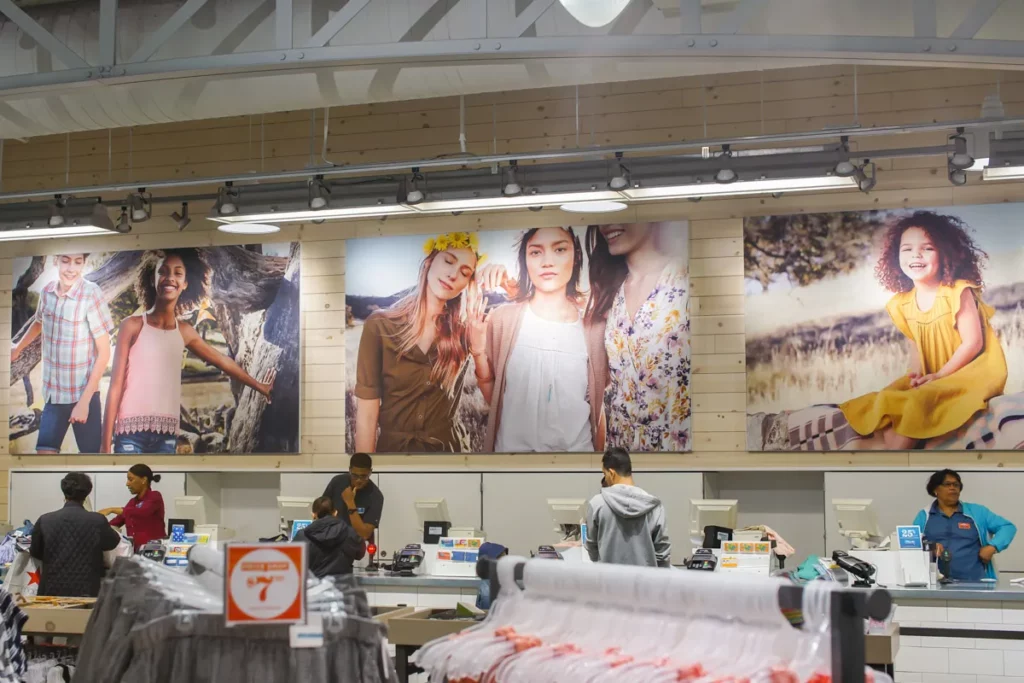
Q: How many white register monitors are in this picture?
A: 6